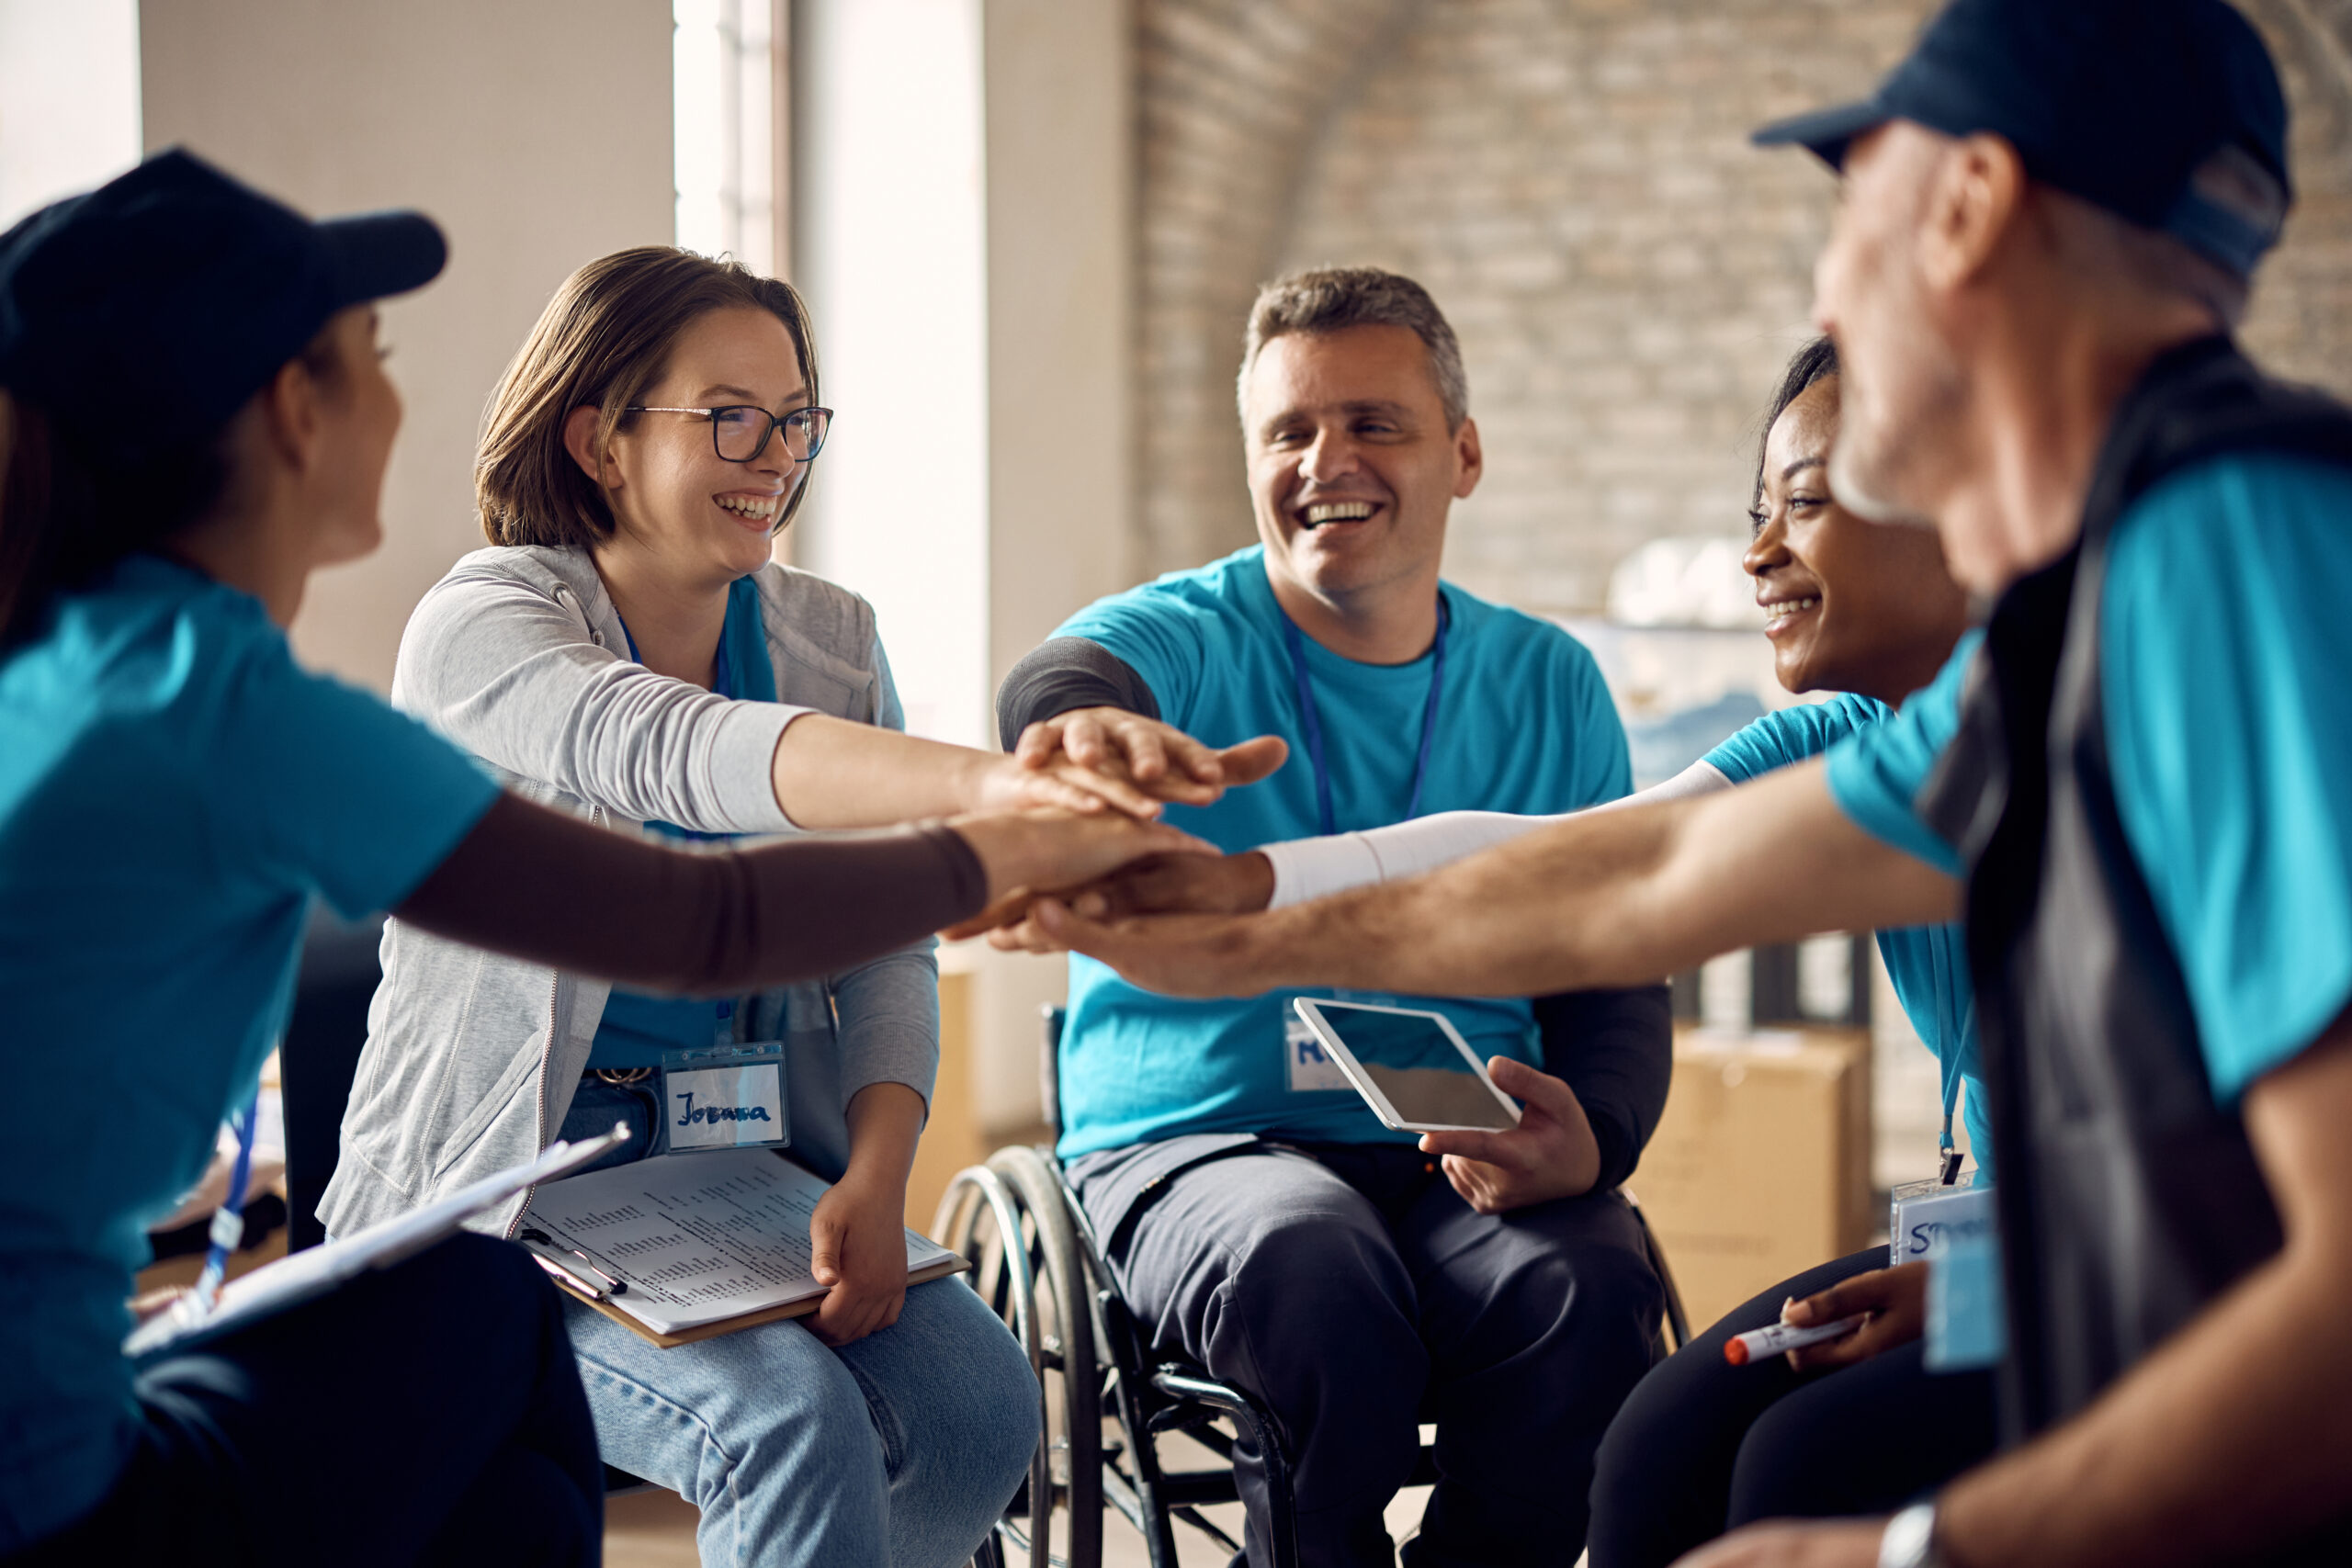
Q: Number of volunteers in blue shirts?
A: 5